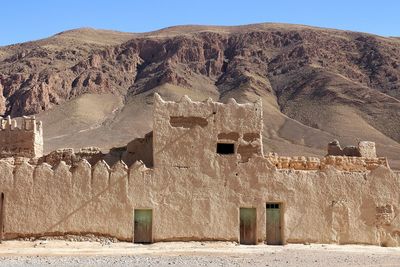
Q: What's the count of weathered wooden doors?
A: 3